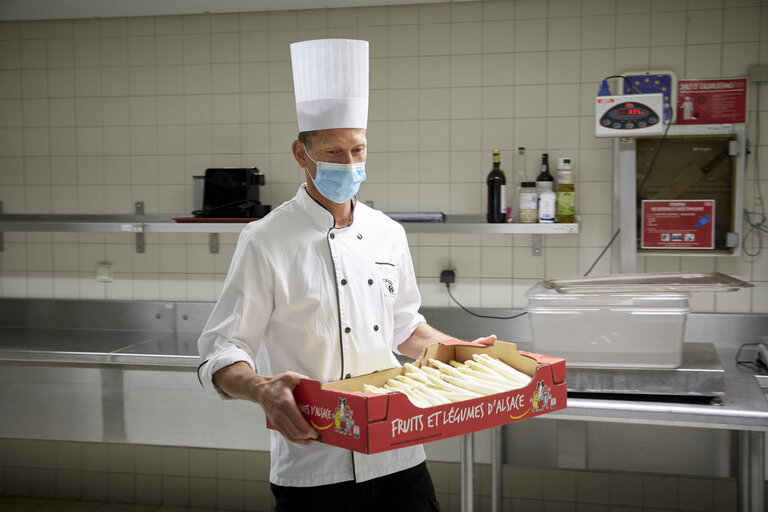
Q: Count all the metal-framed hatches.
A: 1